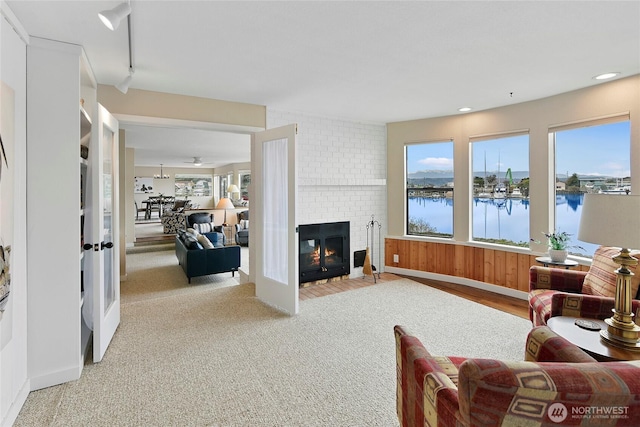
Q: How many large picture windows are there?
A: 3